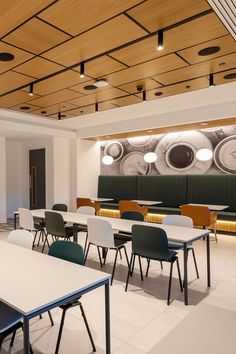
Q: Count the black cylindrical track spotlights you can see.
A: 7